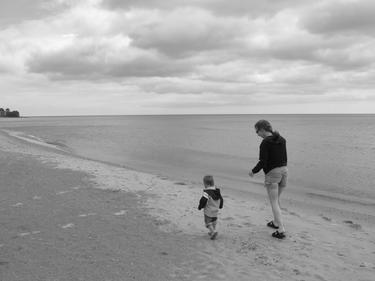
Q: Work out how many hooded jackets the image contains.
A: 2